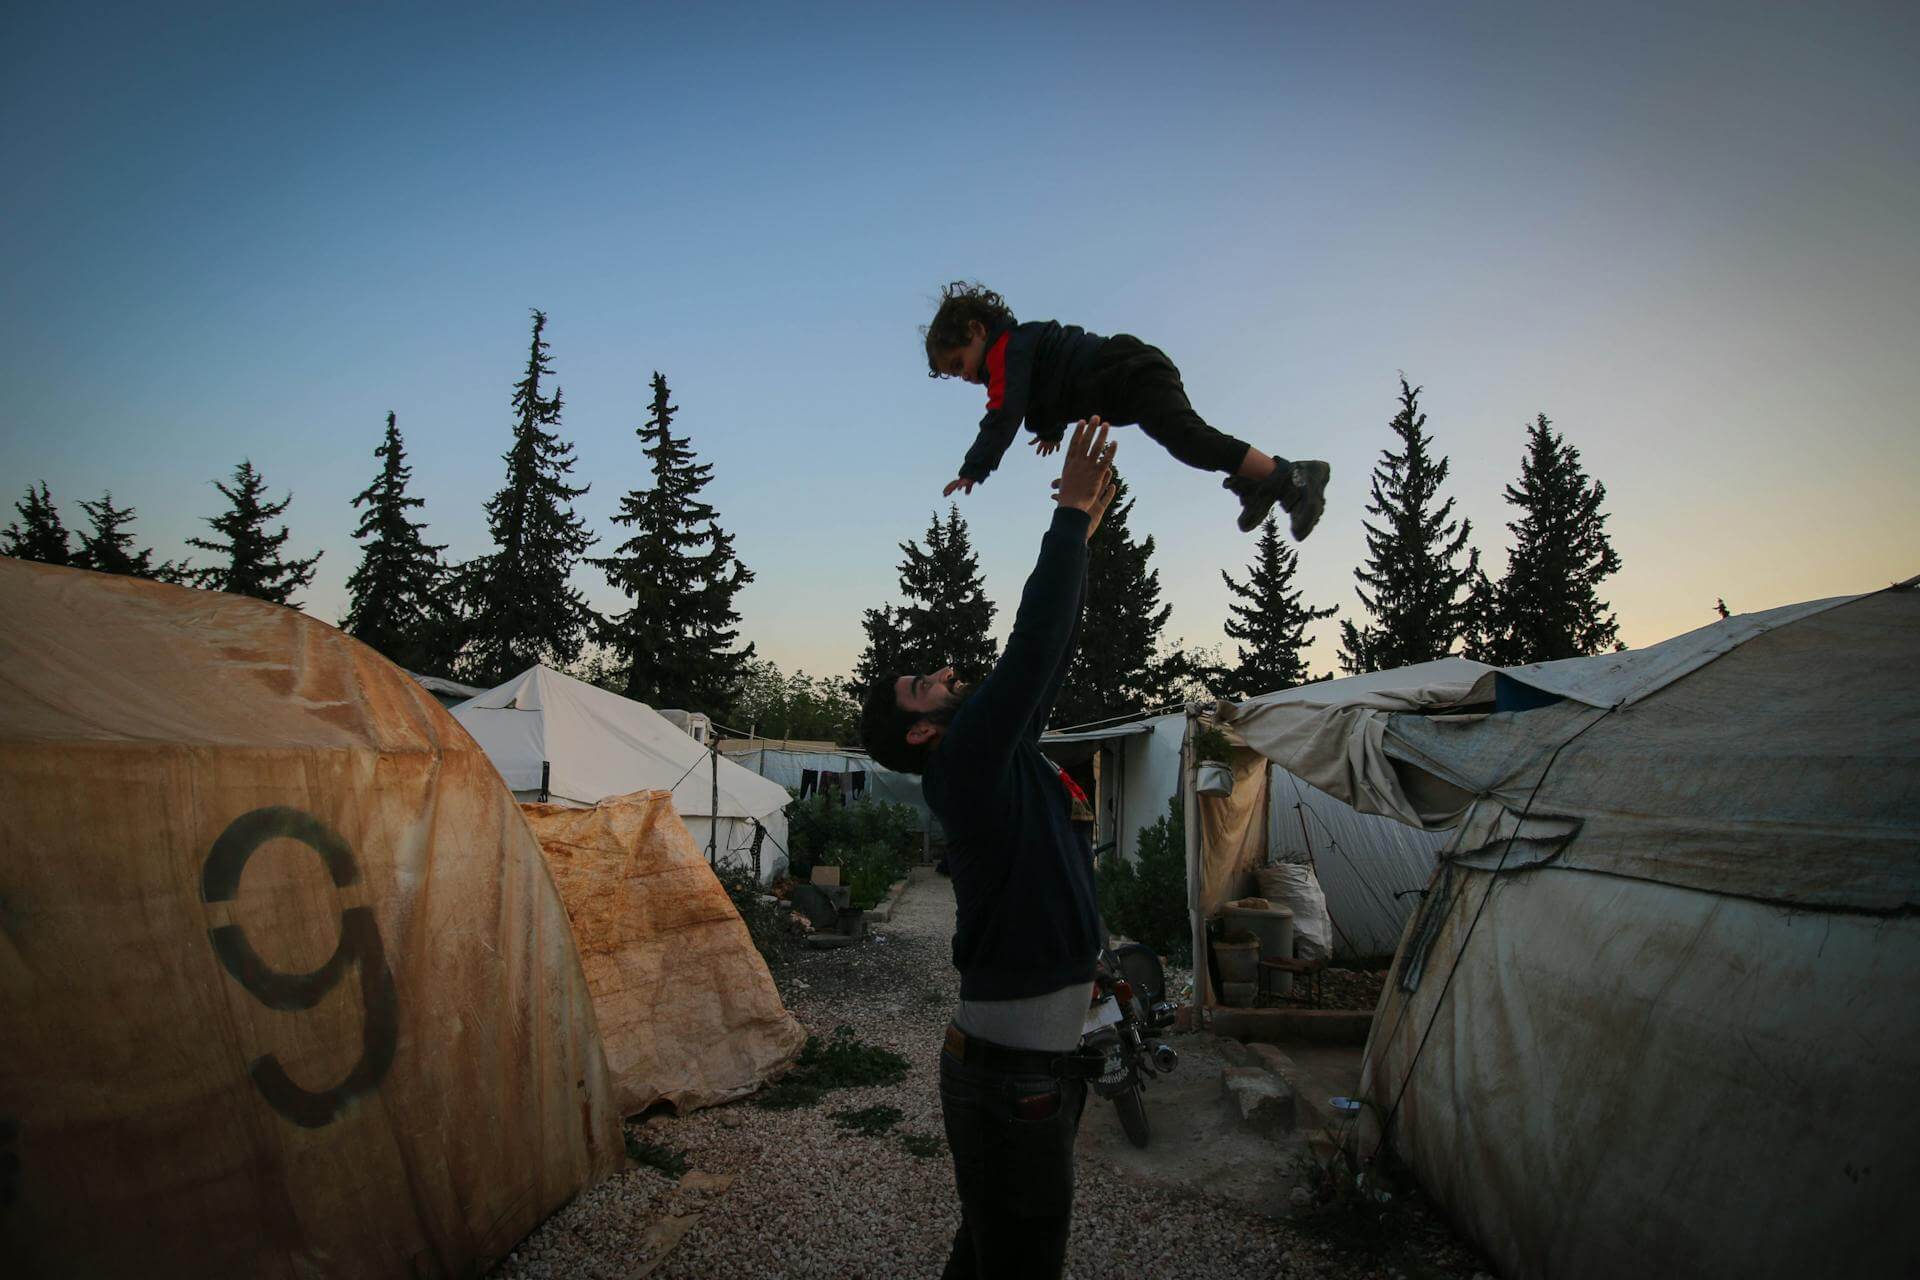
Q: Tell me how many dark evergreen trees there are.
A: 11